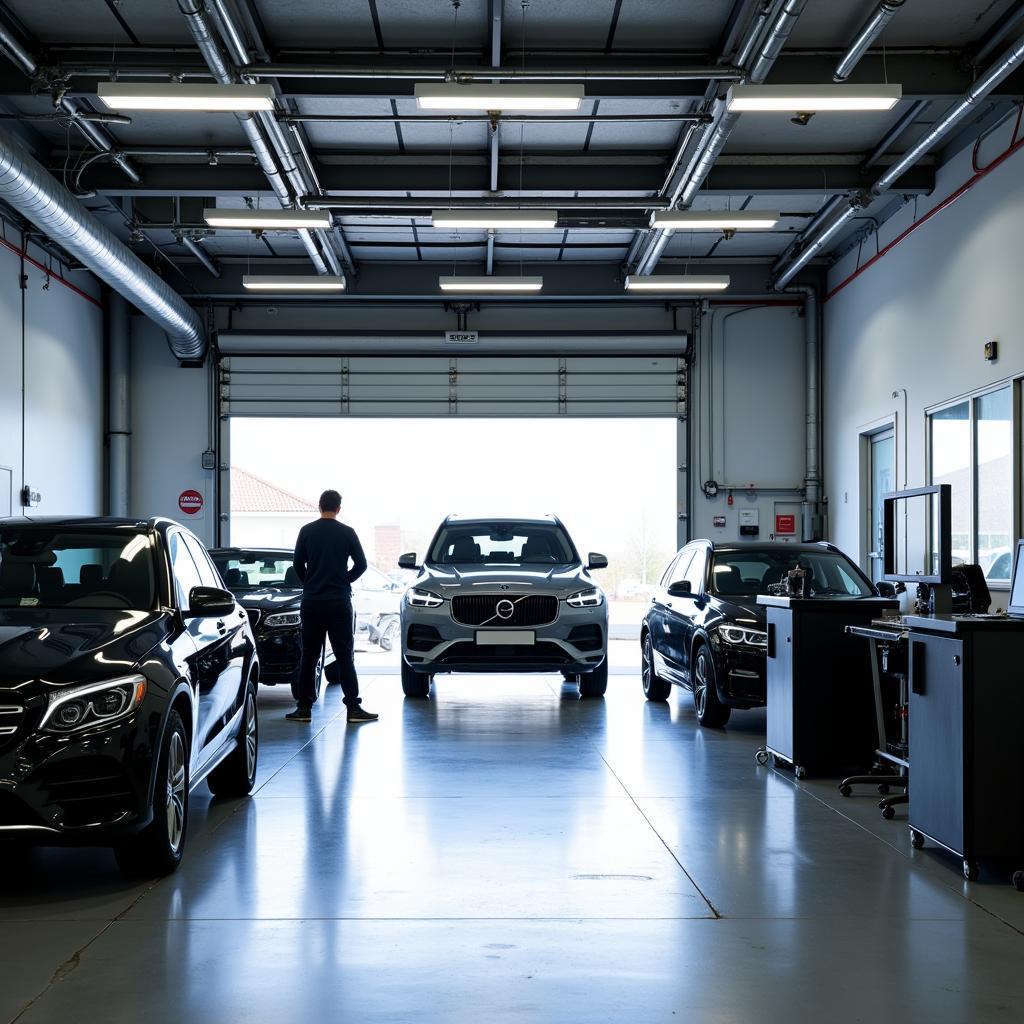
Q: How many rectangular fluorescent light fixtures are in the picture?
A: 9